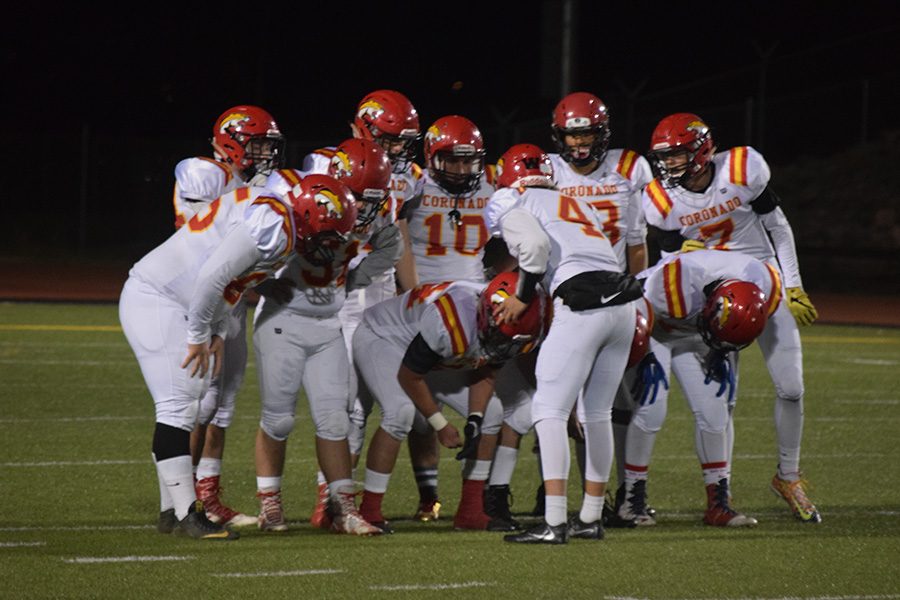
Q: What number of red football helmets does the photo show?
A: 11